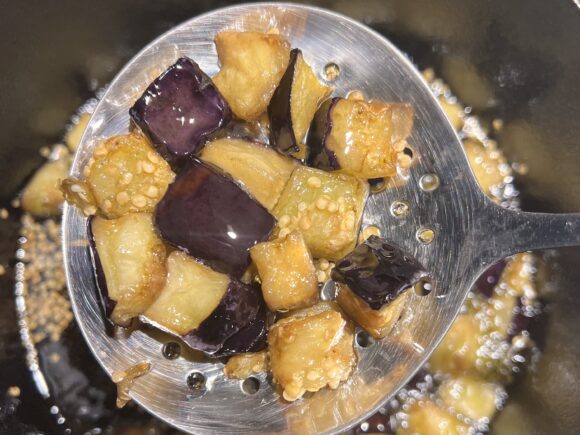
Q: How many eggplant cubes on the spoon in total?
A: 13